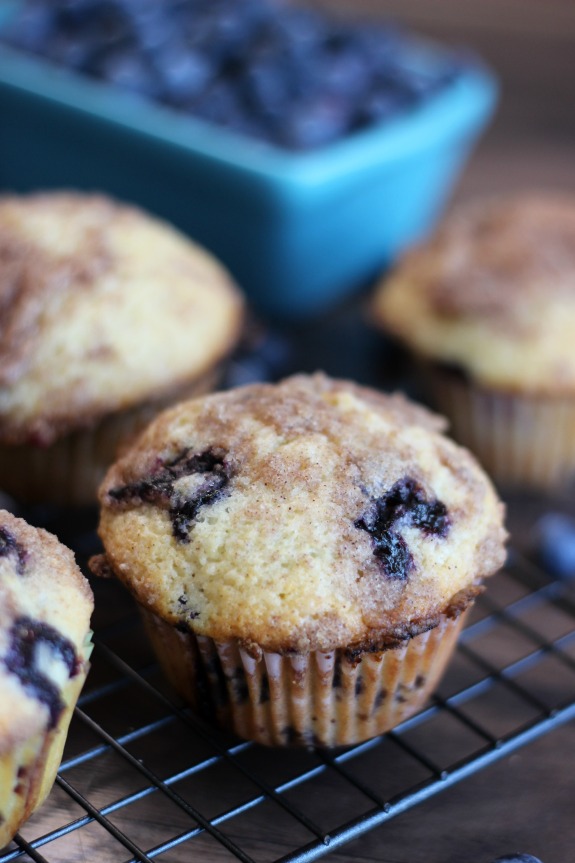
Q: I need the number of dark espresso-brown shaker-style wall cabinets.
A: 0